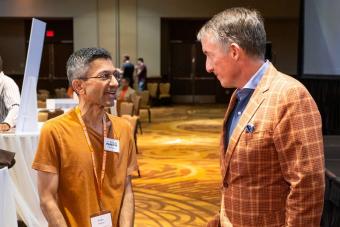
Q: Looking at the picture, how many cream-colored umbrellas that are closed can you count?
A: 0